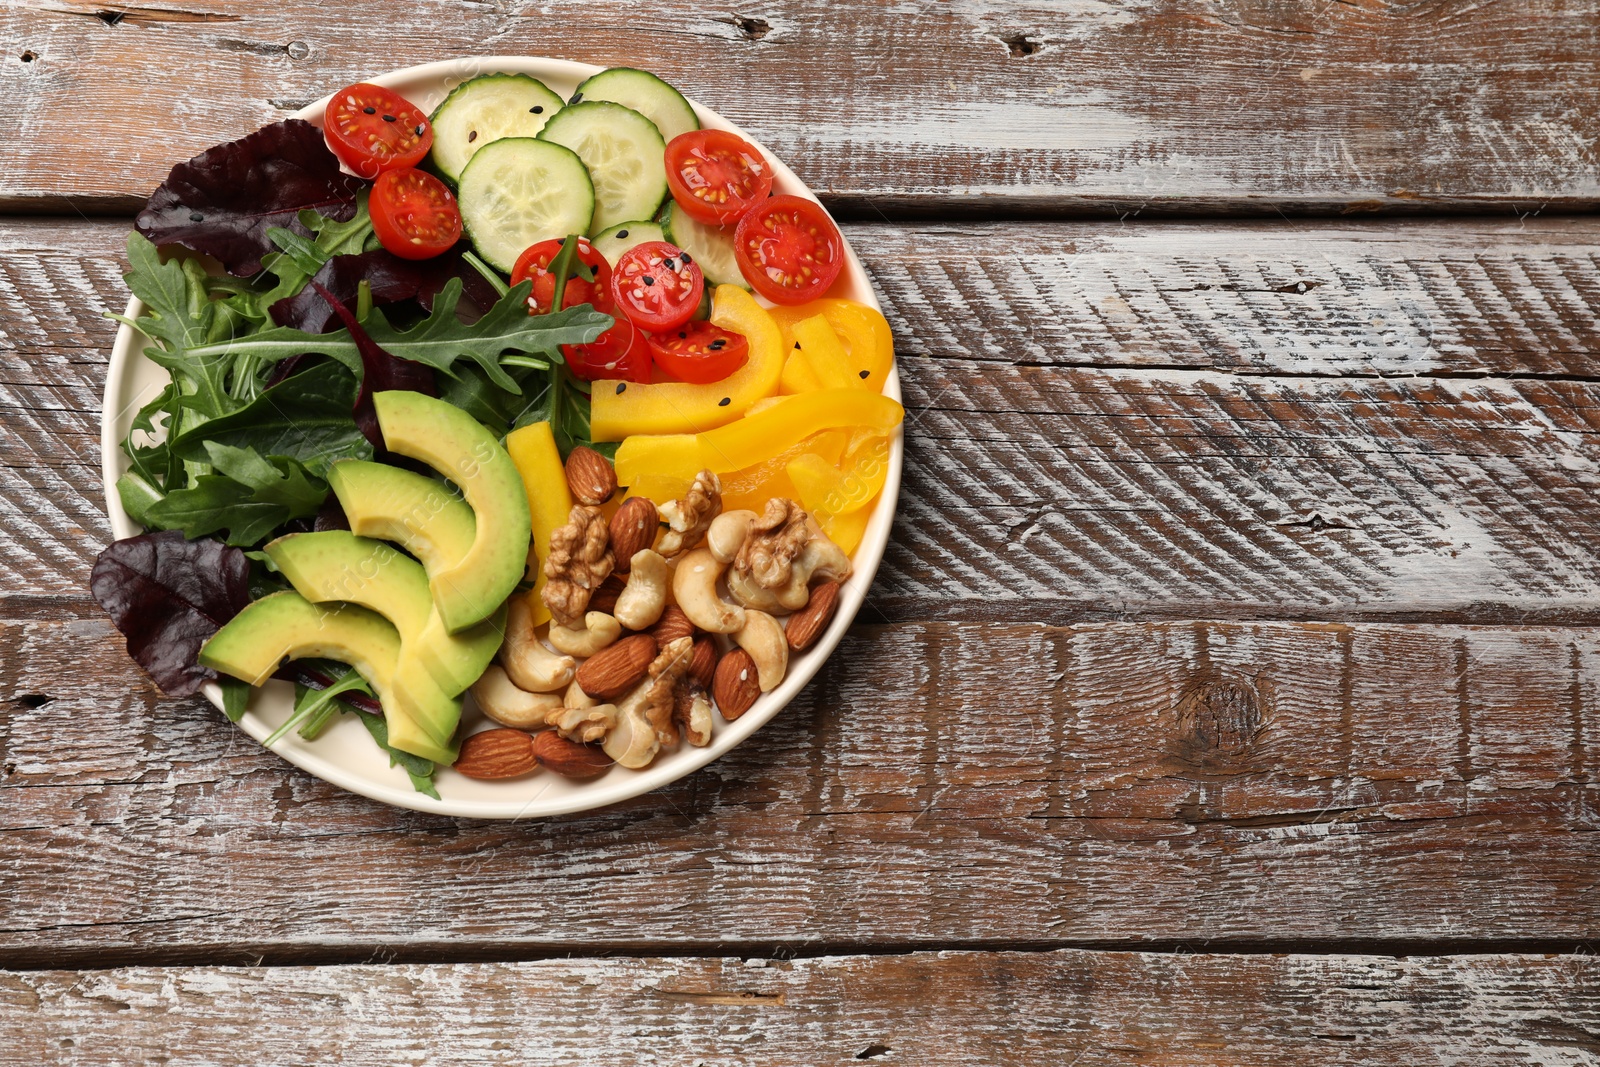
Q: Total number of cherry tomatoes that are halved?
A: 8